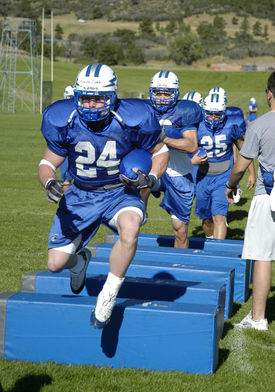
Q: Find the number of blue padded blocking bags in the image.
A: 5